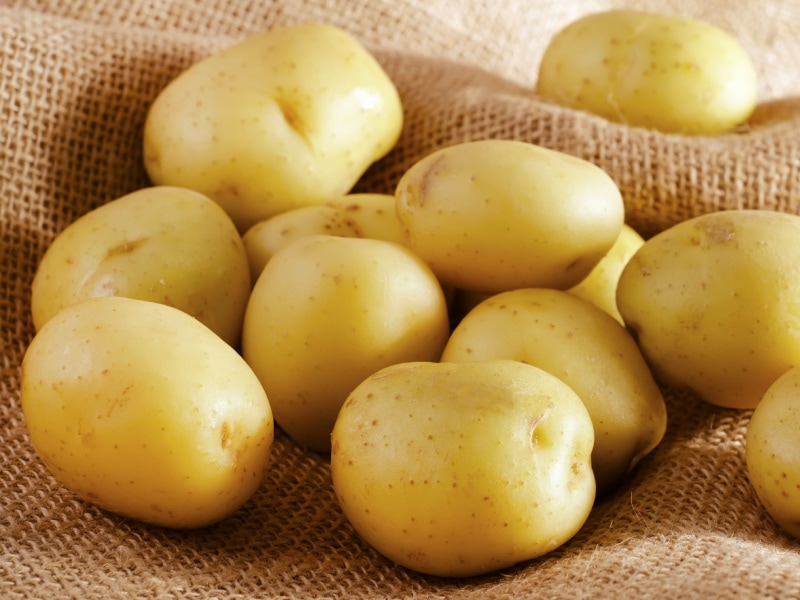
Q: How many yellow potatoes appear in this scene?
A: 12